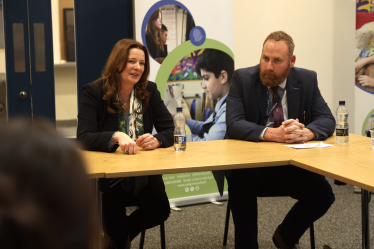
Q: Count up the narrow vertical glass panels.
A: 2